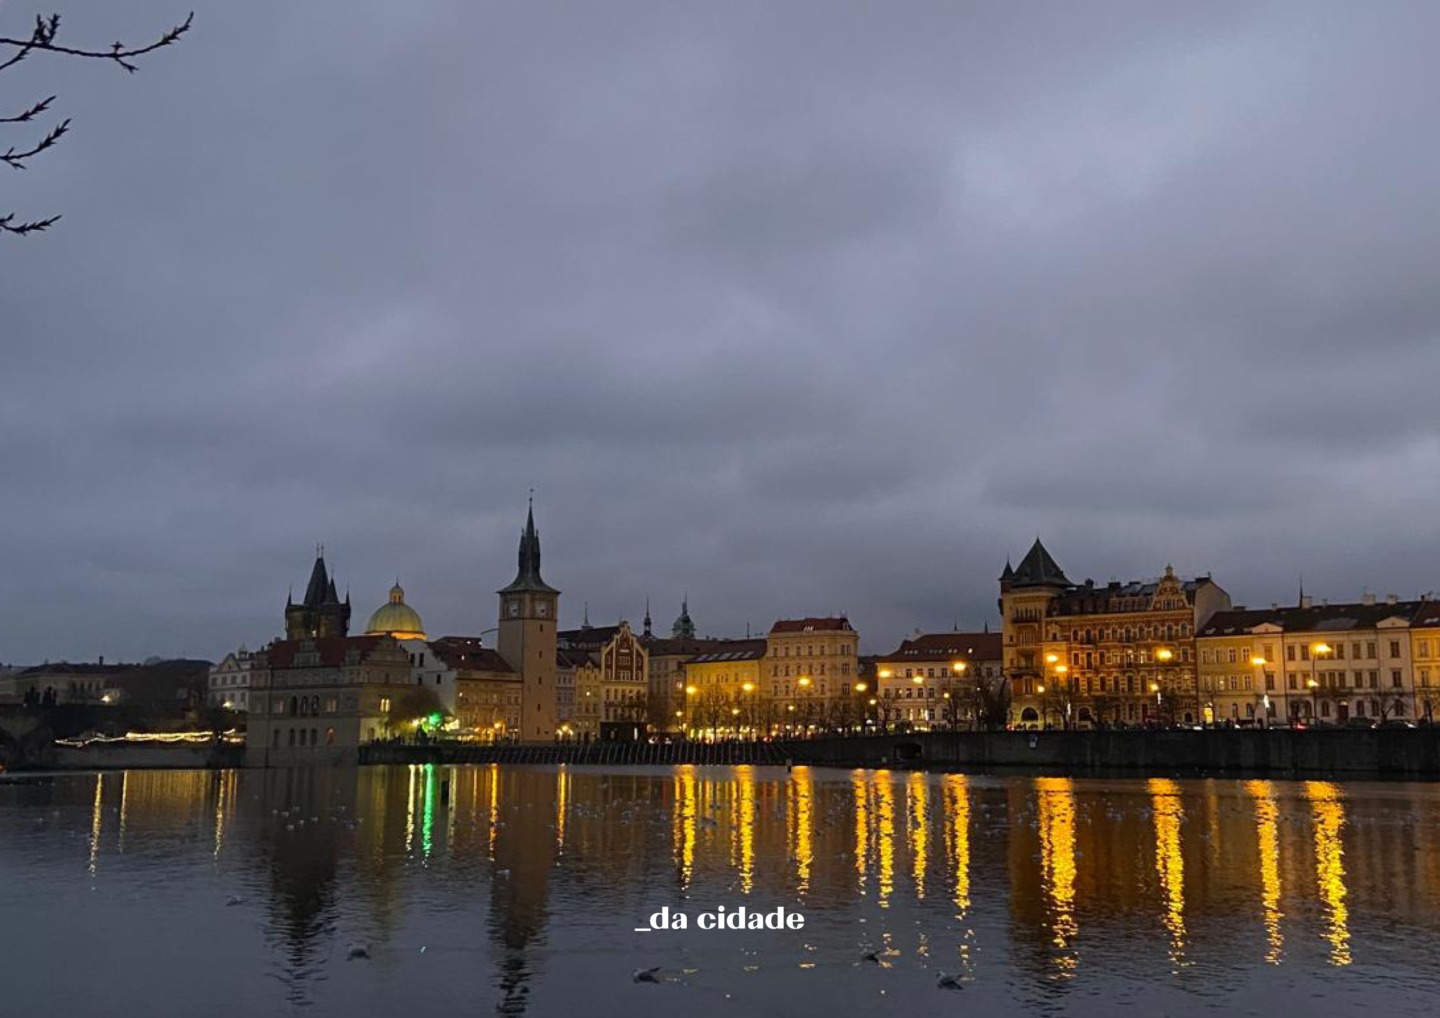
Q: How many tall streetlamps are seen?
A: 12